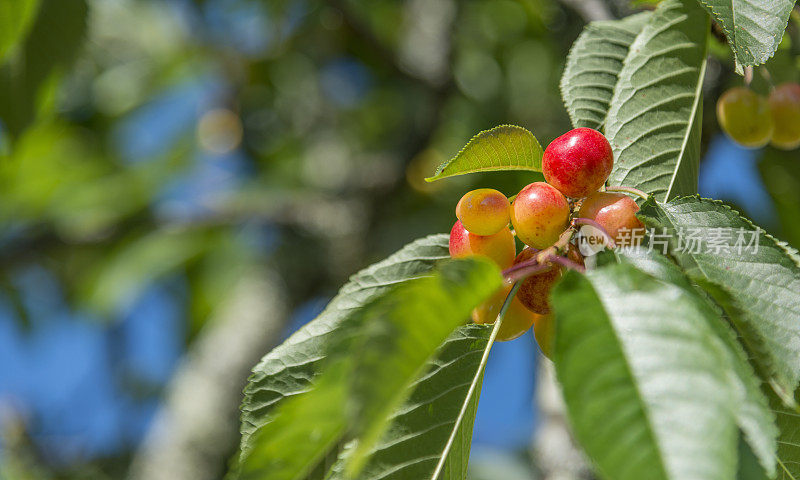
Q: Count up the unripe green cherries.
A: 2